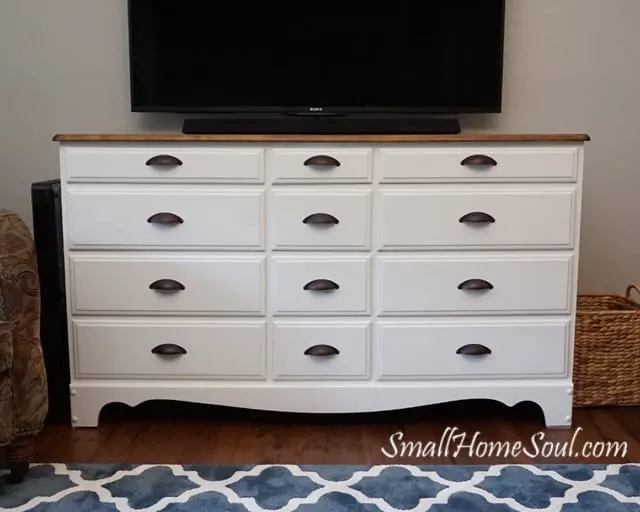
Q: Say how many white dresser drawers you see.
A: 12